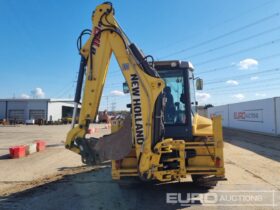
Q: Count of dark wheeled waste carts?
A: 0